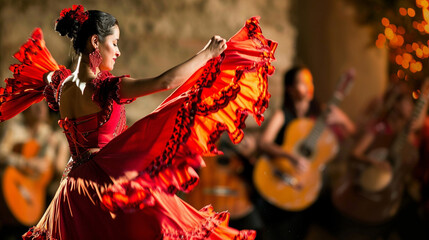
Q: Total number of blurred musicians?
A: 4